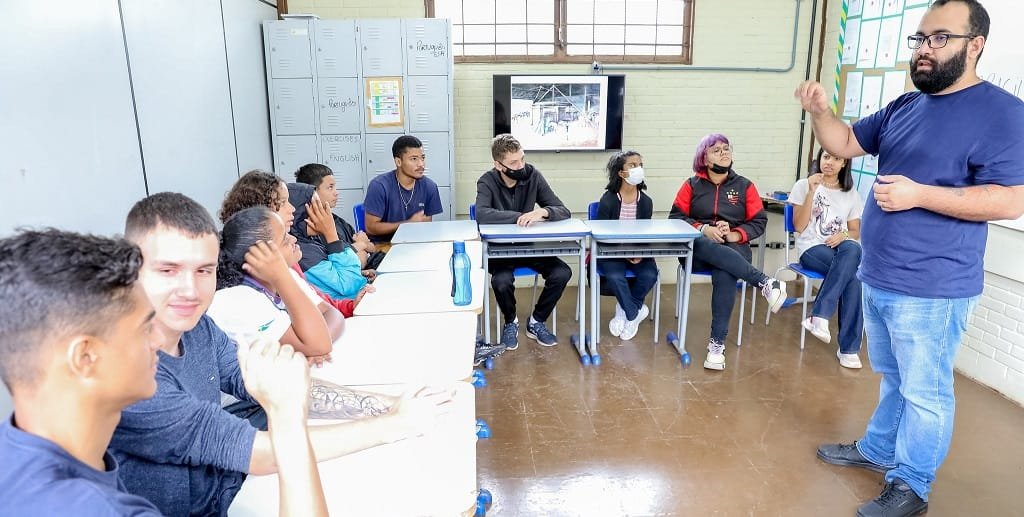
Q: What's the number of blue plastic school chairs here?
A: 5